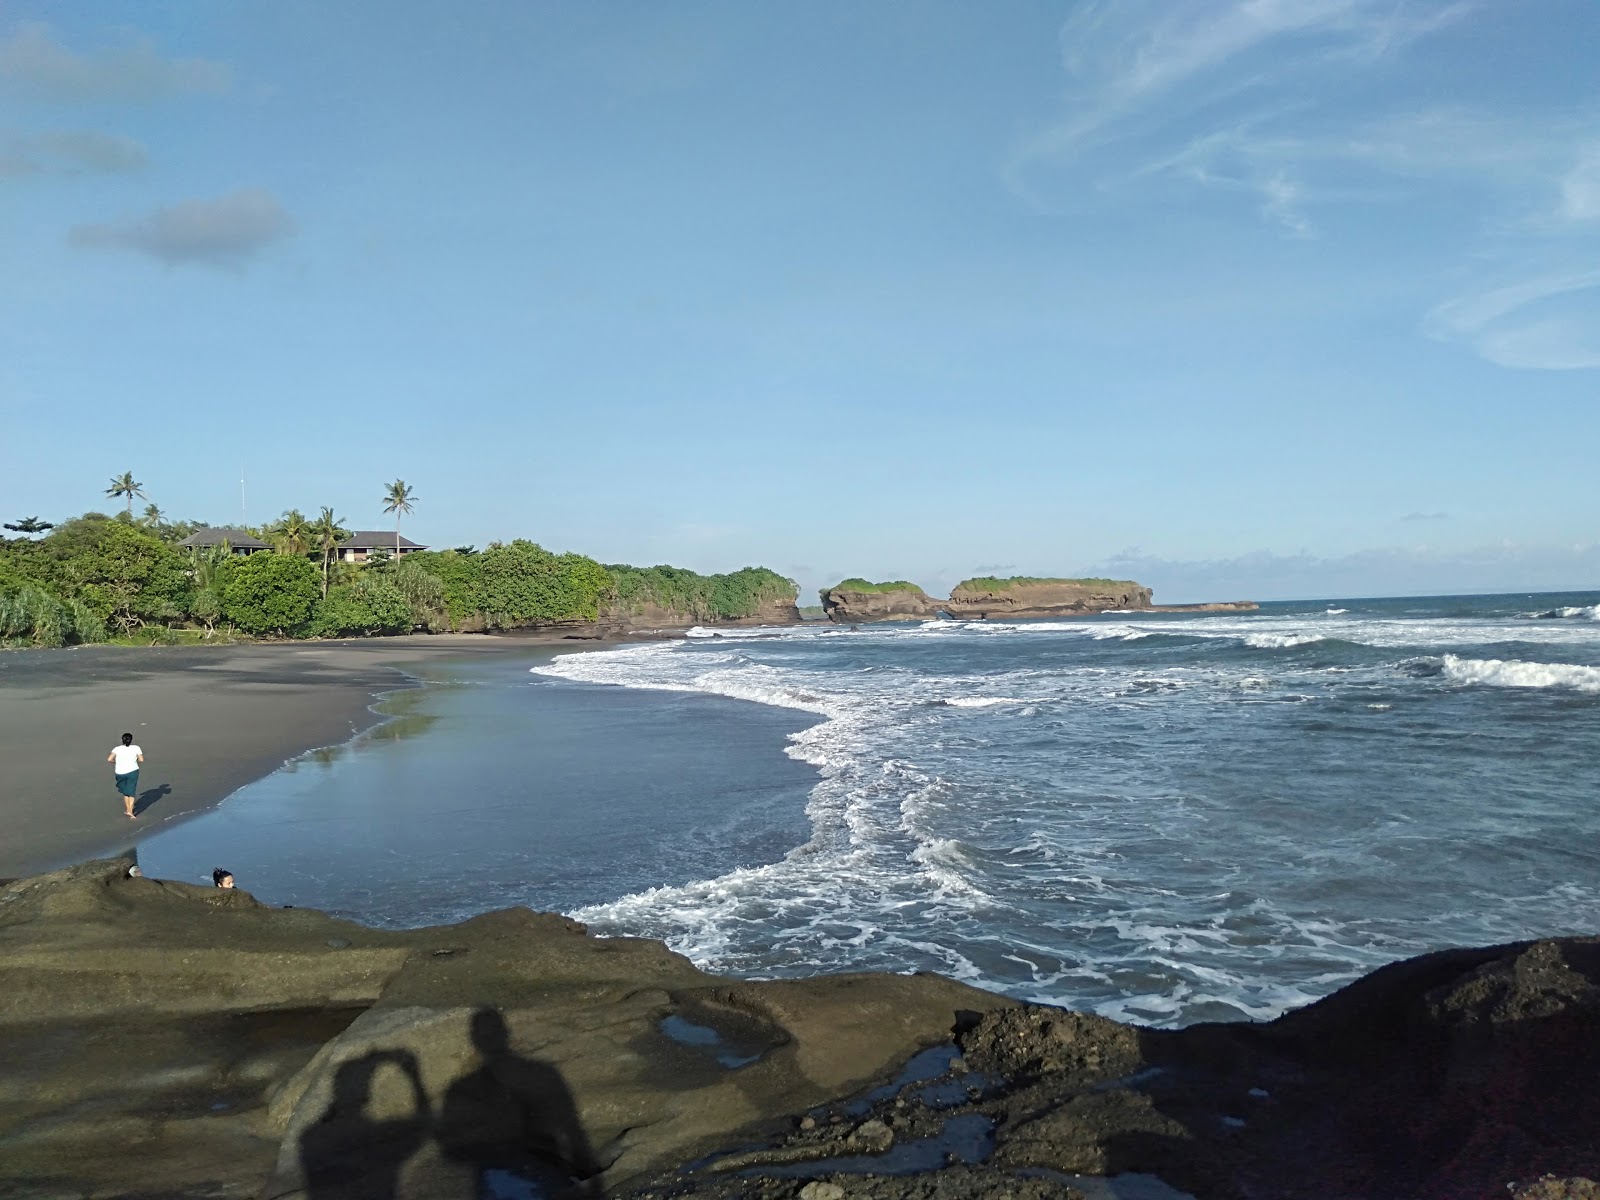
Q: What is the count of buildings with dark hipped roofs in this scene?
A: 2